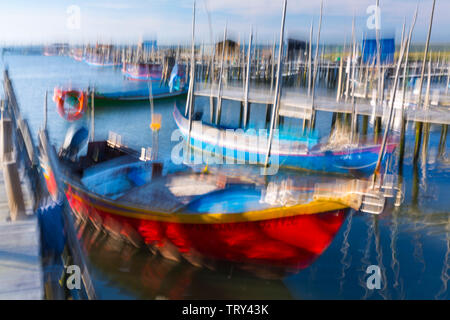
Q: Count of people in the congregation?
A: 0